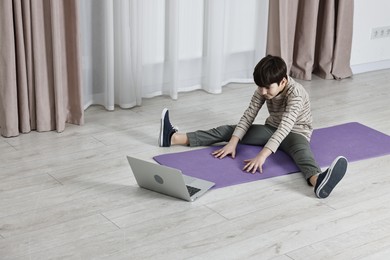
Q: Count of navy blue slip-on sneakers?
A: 2